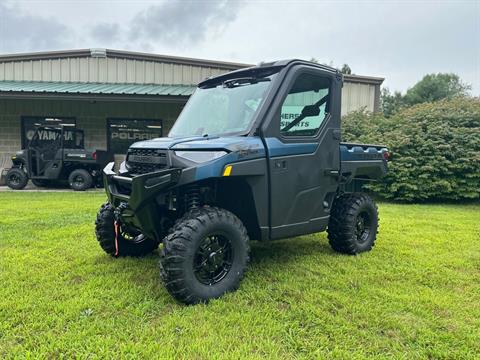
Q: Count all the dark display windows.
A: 2